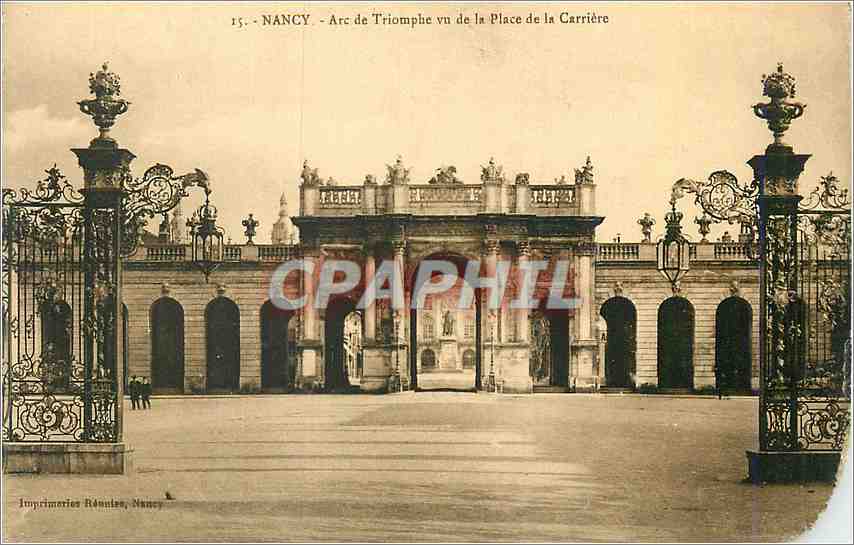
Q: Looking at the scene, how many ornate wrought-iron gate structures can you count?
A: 2